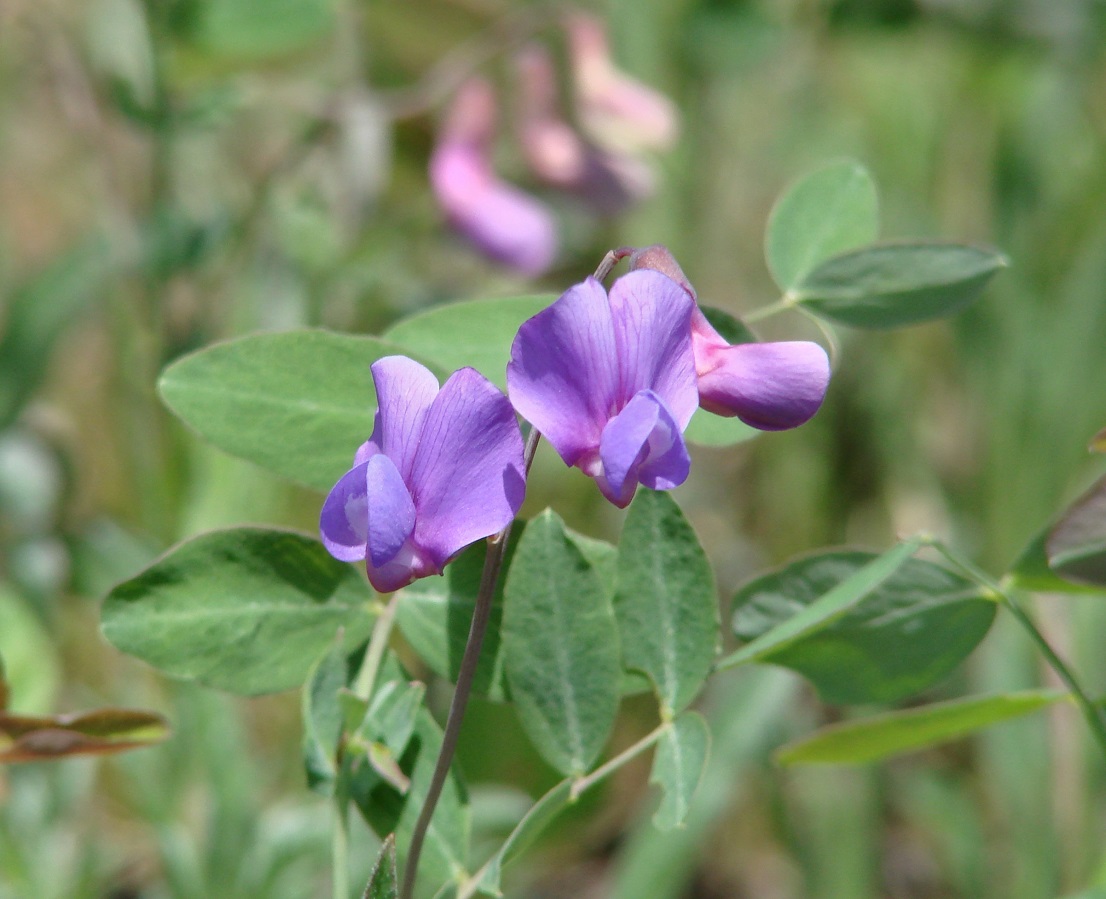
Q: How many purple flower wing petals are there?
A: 4